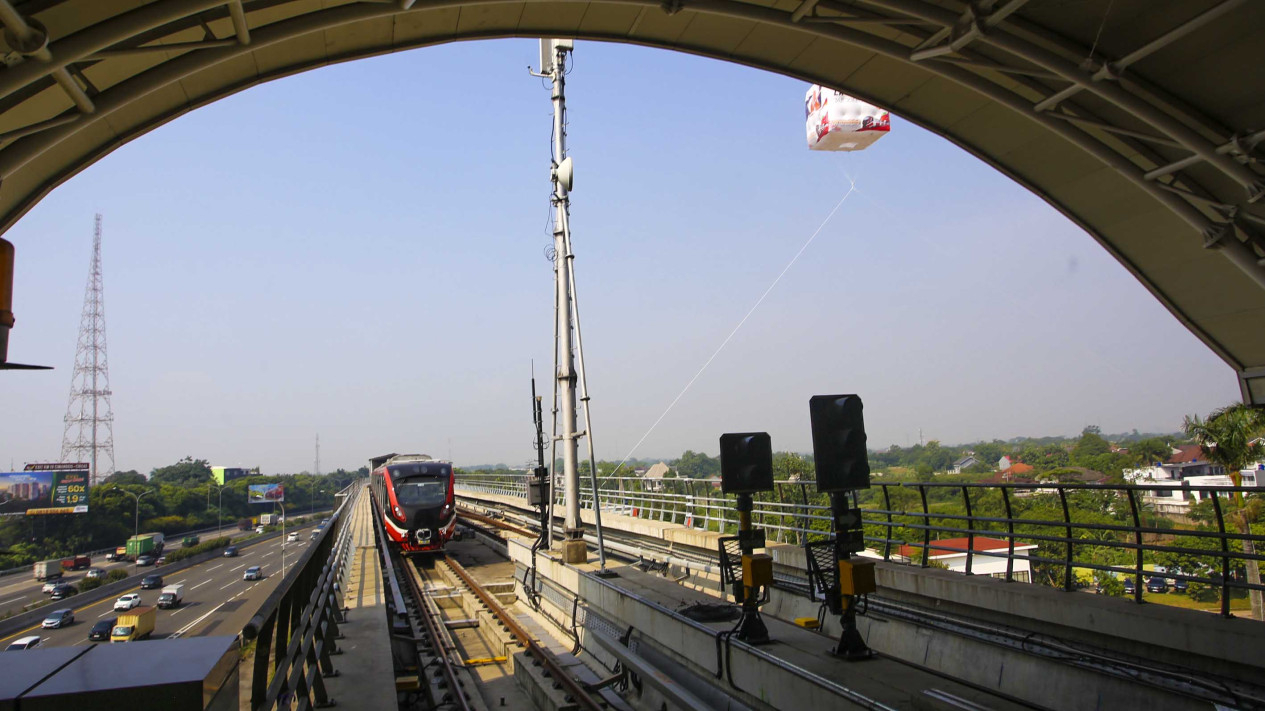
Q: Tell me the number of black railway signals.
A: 2